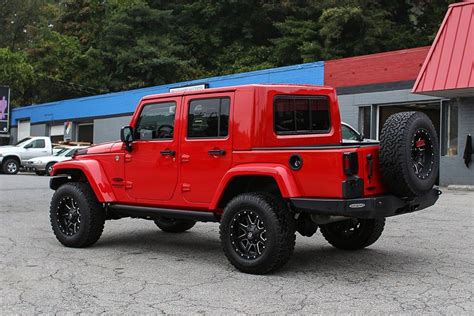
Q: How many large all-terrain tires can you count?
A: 5